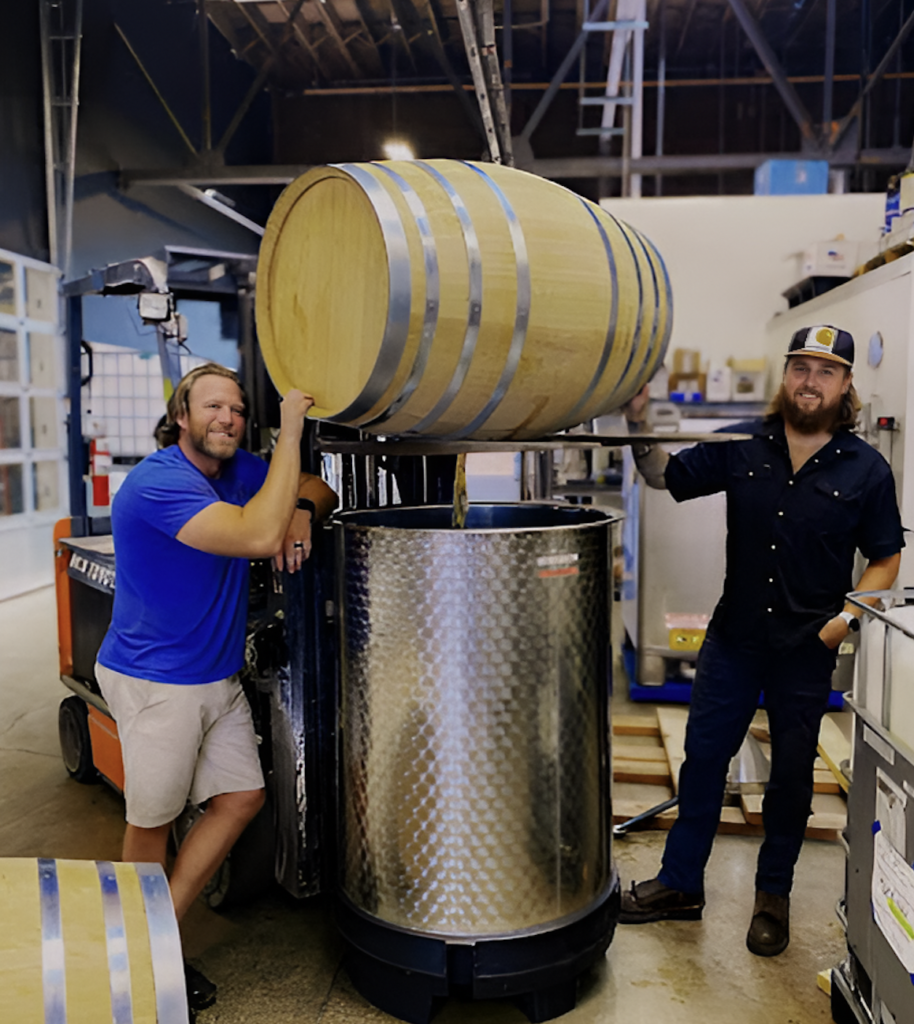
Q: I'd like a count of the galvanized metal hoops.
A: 11